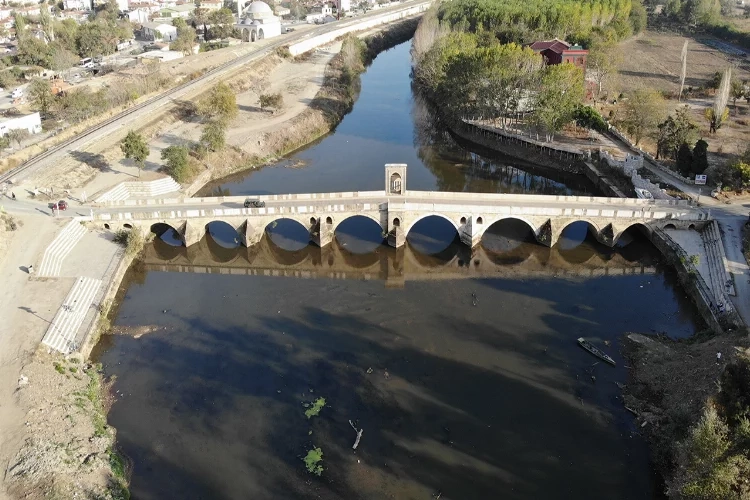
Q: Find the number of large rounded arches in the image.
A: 8